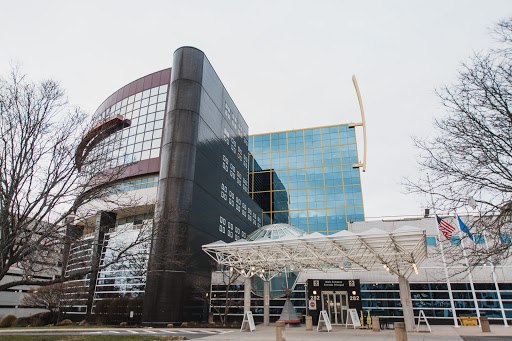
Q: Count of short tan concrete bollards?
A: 5